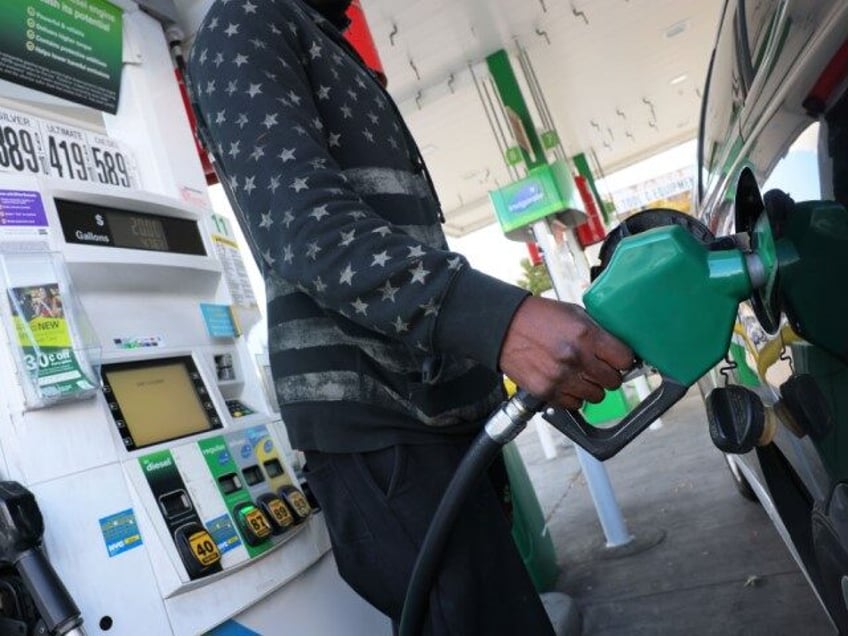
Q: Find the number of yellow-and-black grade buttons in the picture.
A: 4